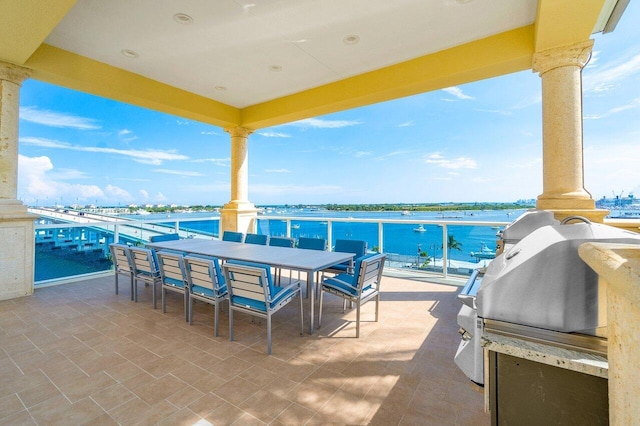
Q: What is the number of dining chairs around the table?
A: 12